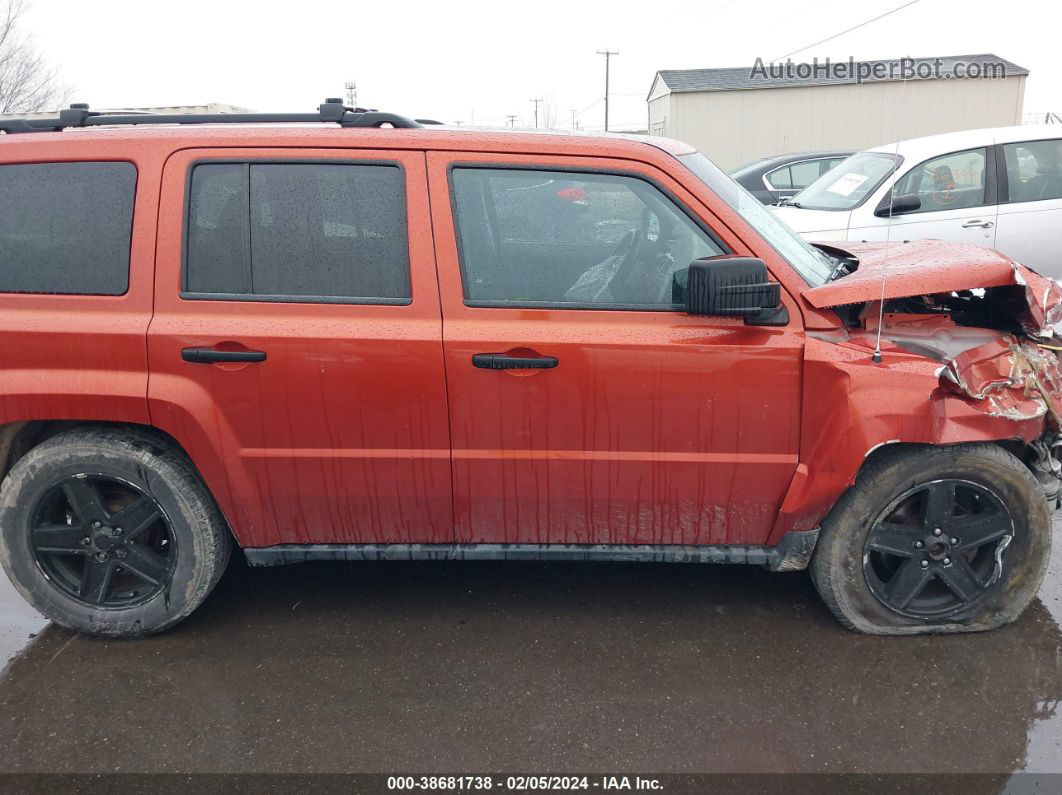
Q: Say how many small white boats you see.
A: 0